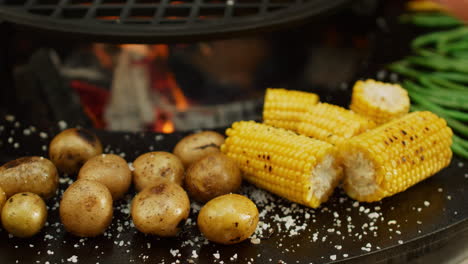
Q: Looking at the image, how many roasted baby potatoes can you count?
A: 11